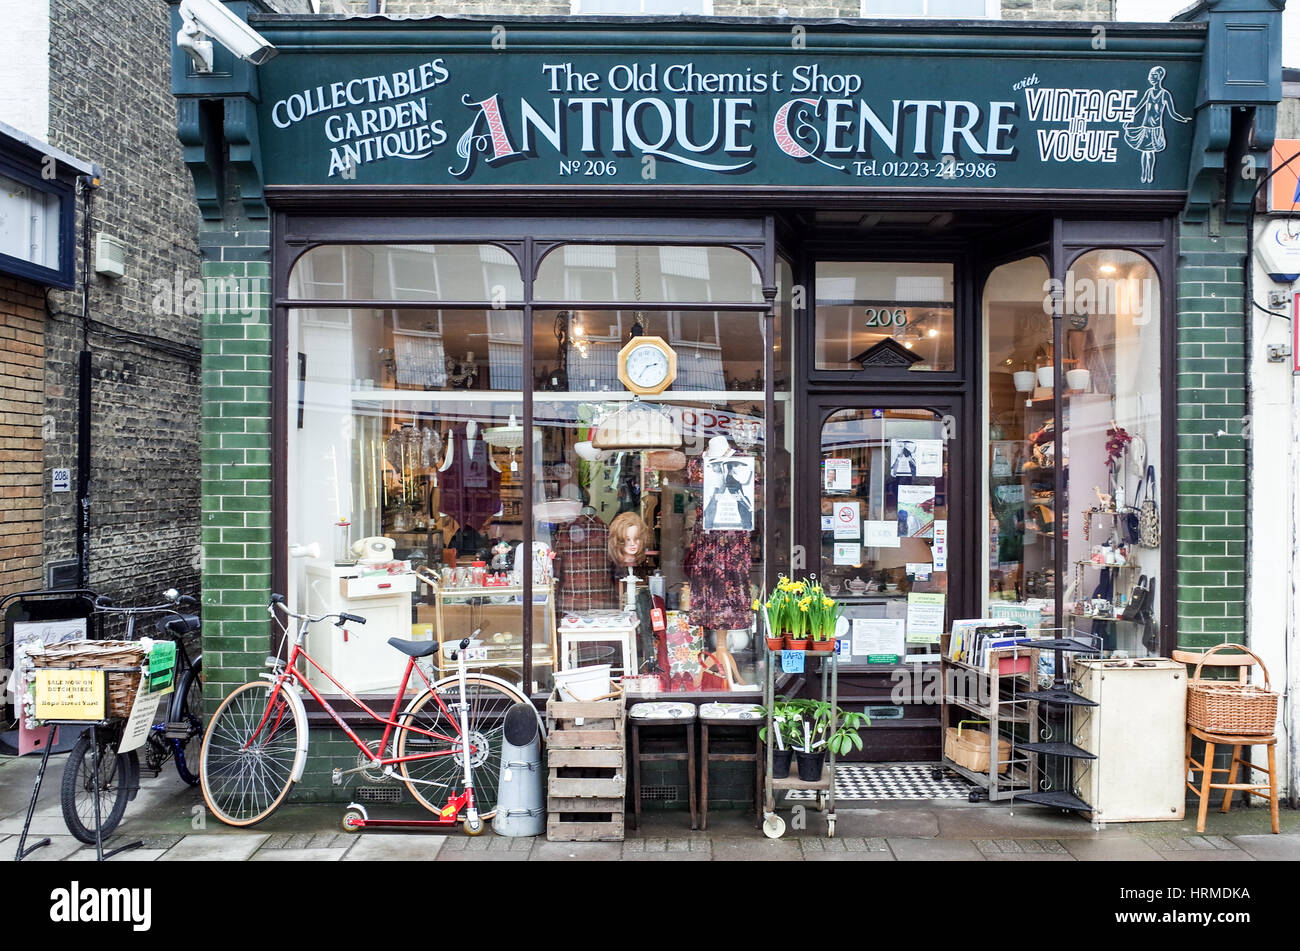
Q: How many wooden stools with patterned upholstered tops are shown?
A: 2